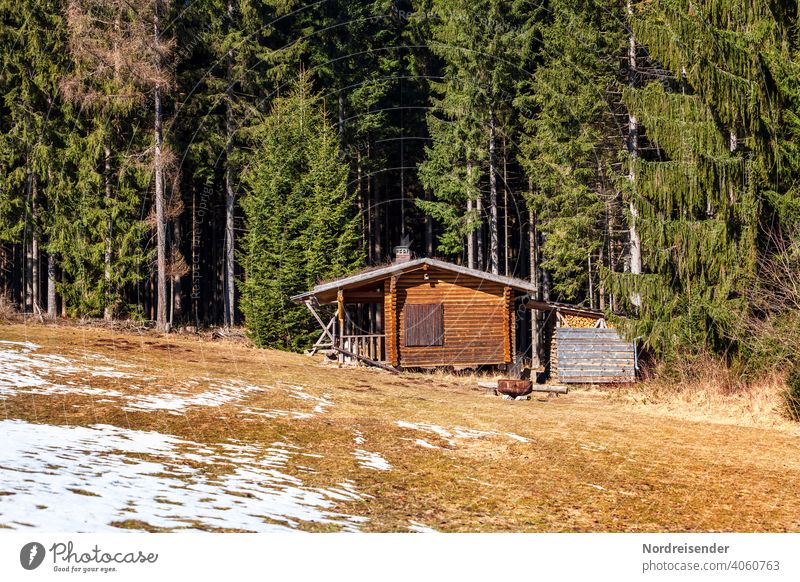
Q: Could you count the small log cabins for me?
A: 1